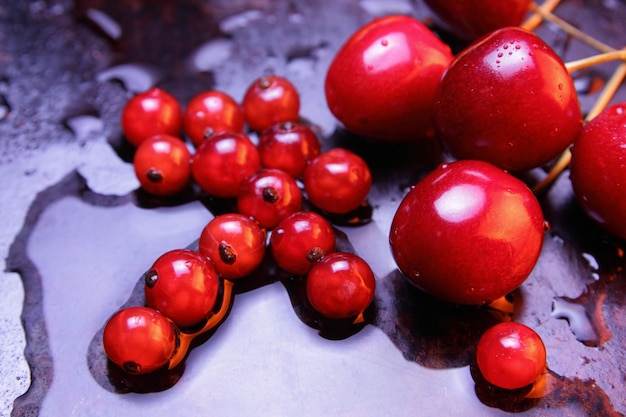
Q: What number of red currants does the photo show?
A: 14